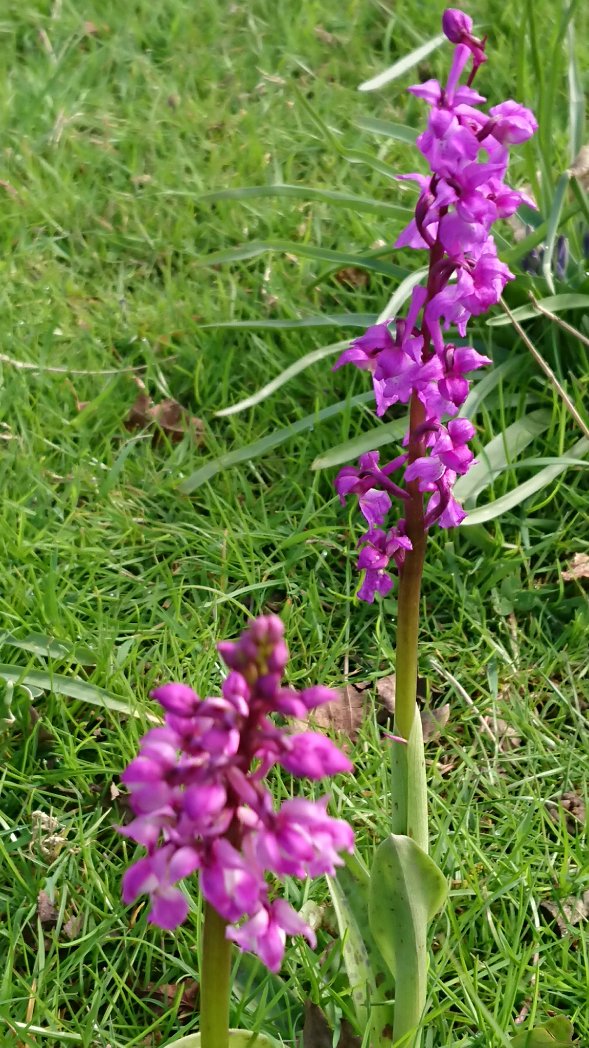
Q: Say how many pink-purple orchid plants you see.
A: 2